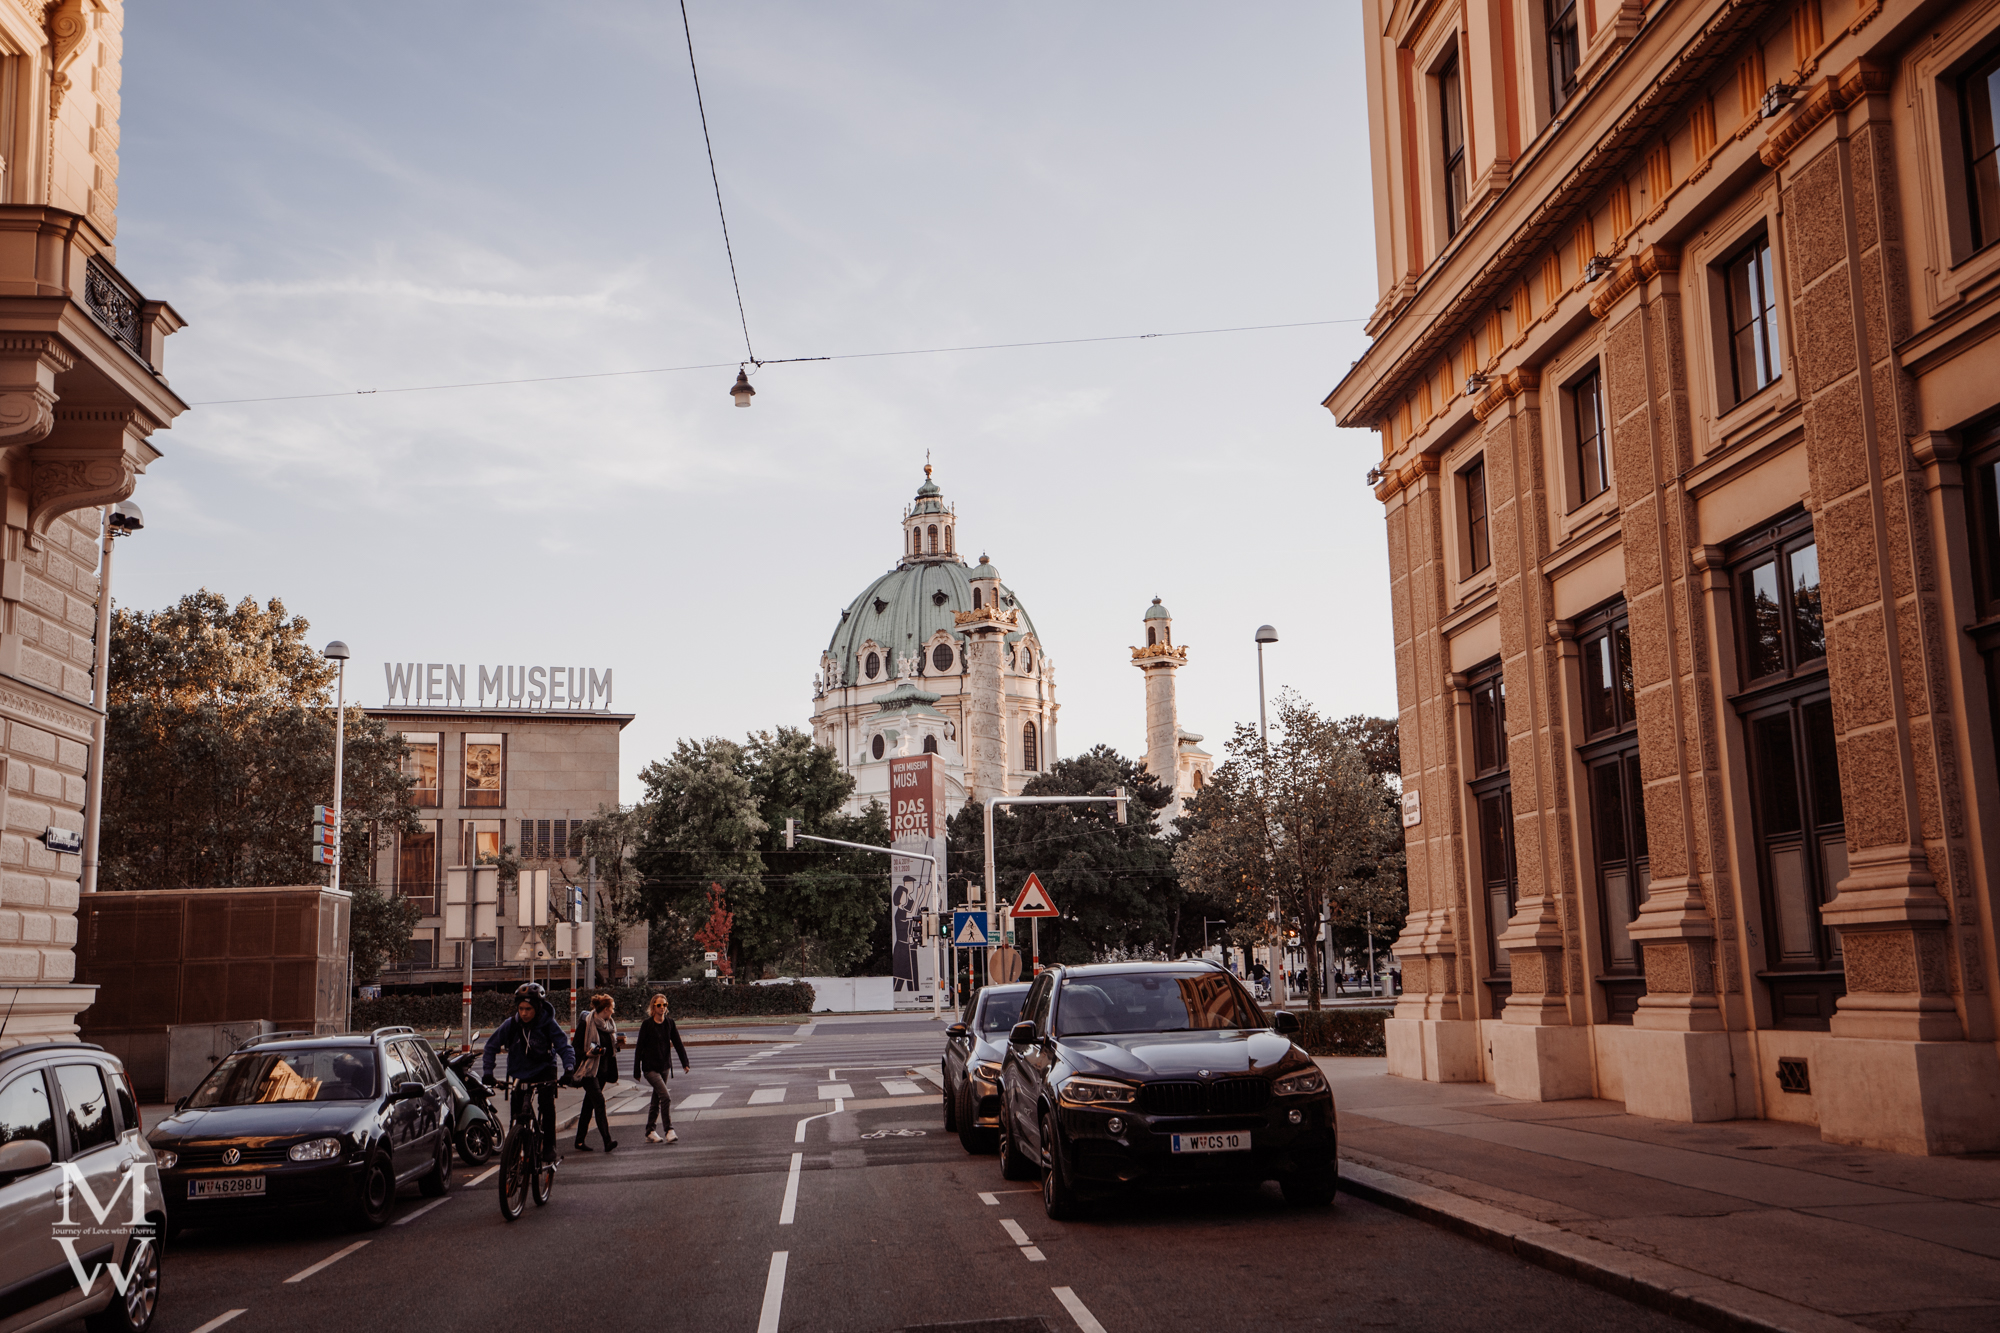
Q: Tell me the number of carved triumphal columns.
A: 2